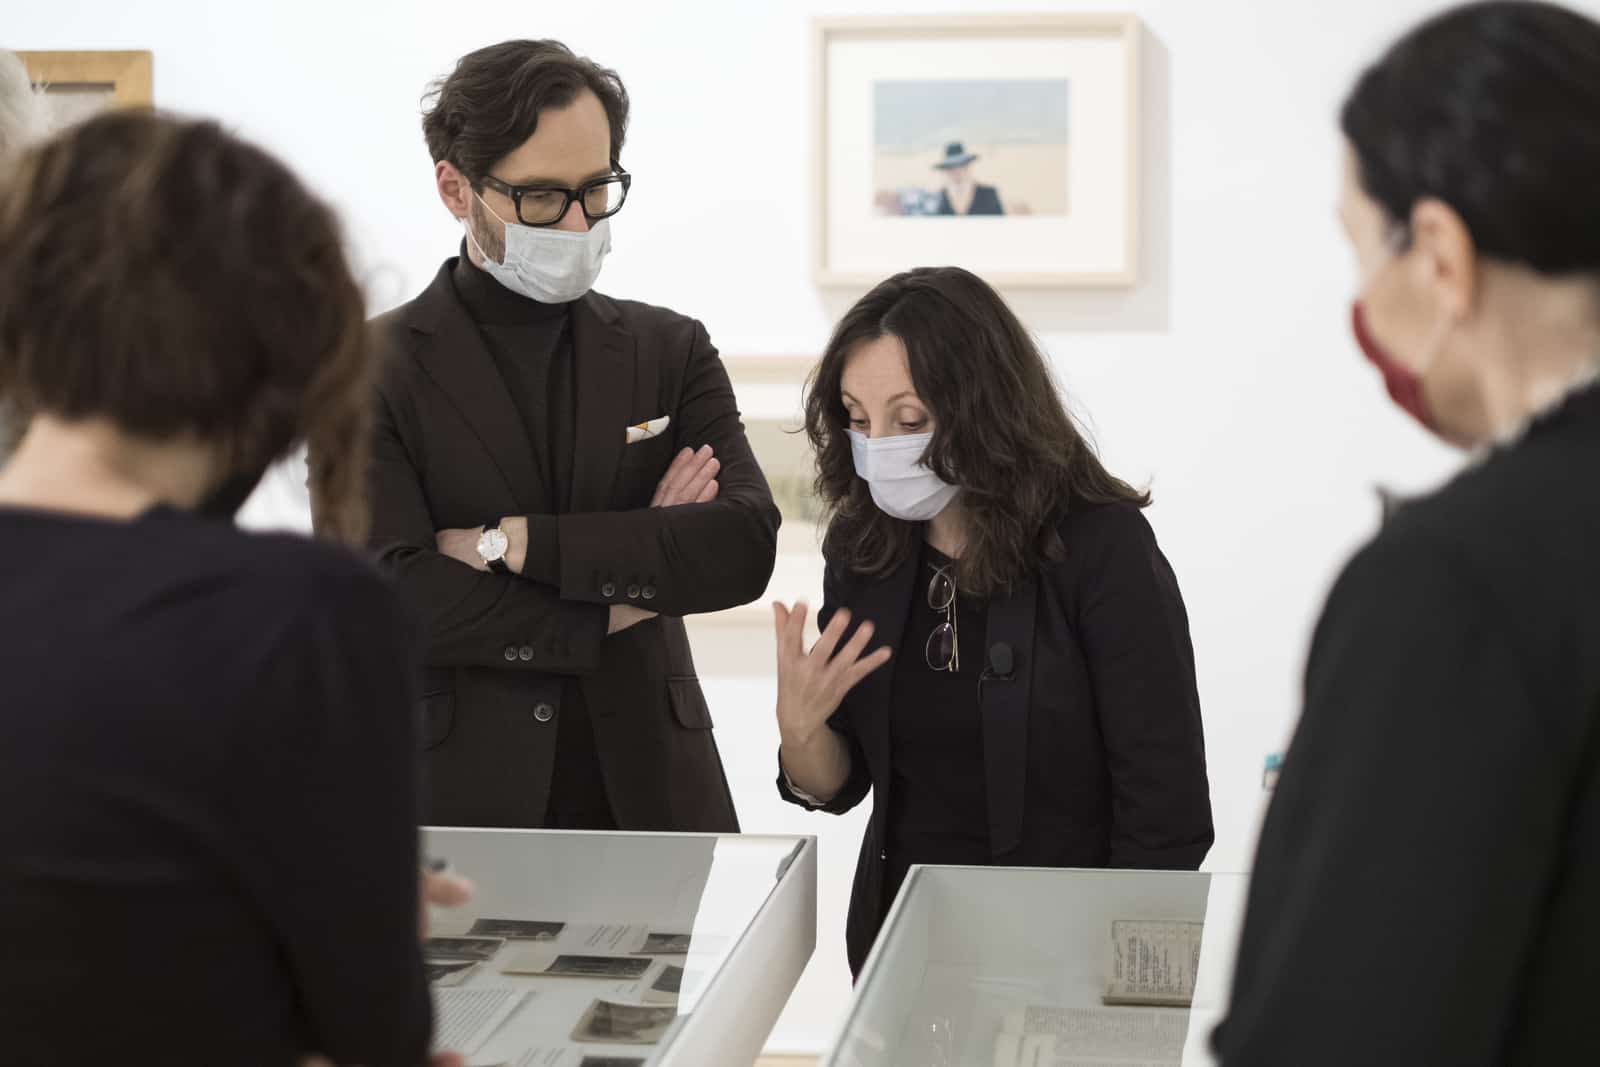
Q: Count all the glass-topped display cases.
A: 2